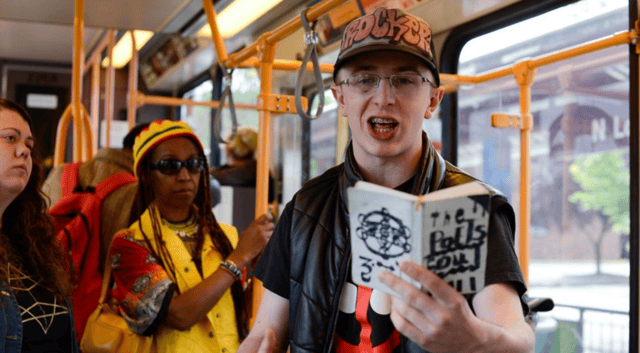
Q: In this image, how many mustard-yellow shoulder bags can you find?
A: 1